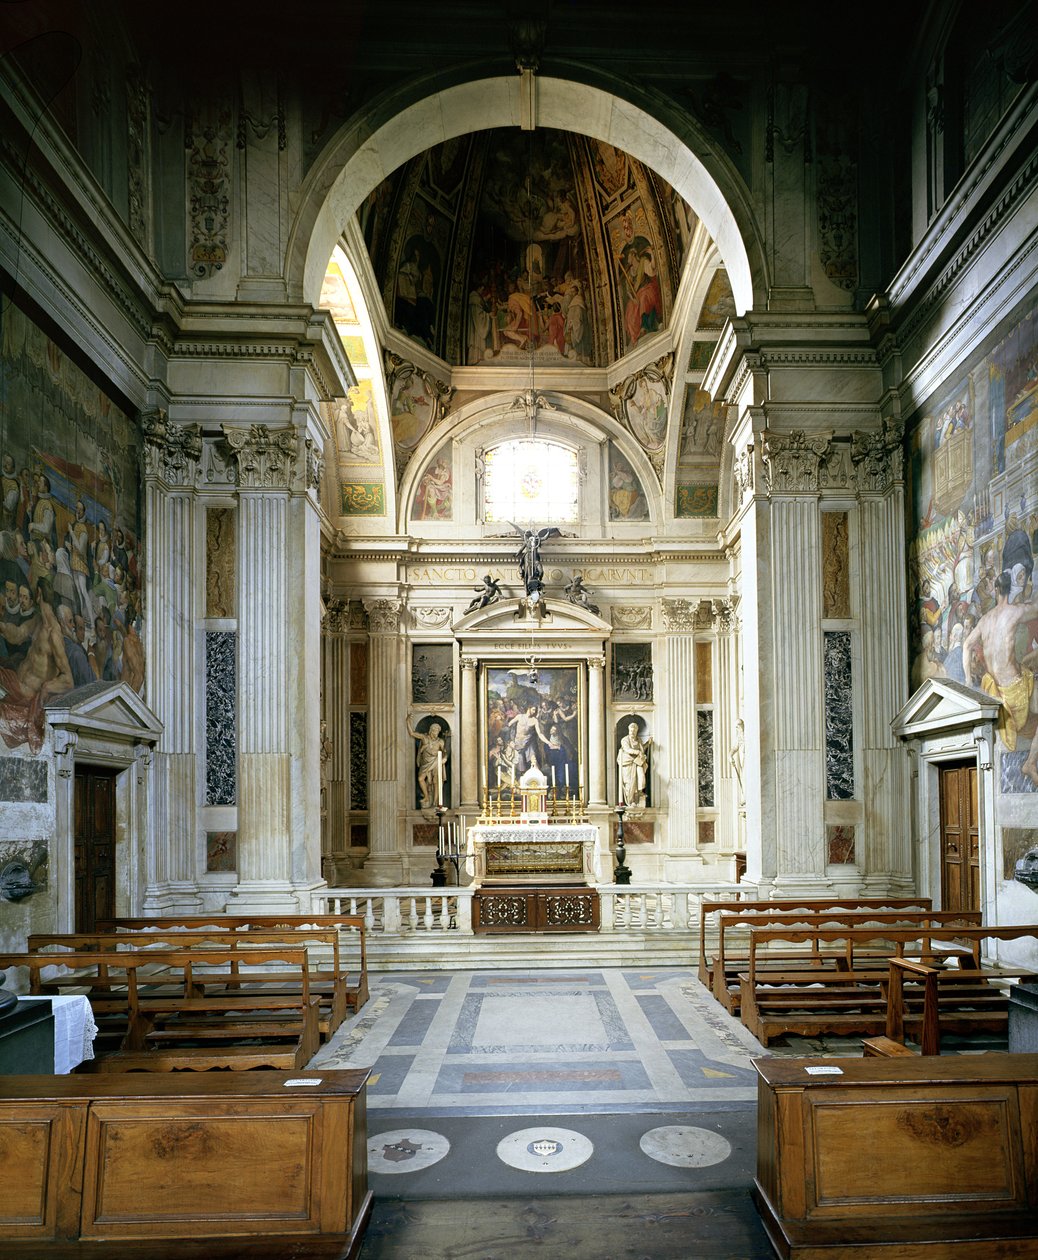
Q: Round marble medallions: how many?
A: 3